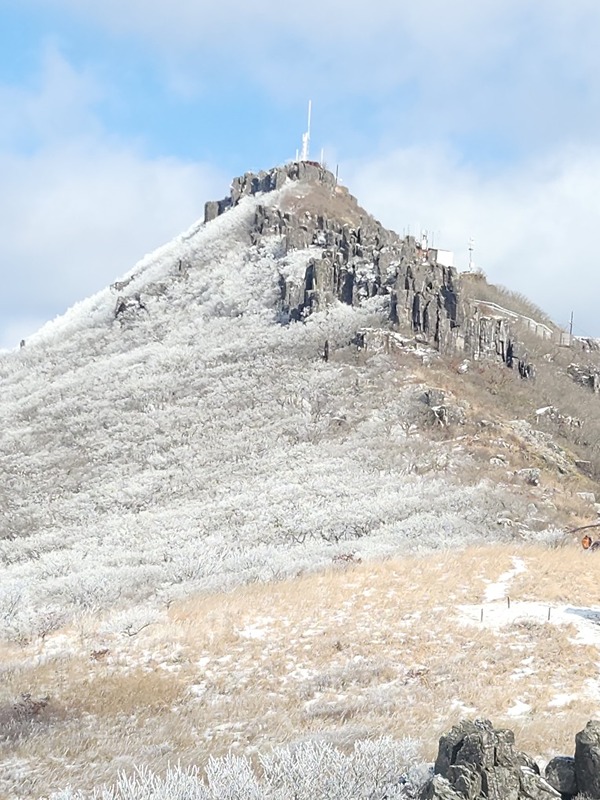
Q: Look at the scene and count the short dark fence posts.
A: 3